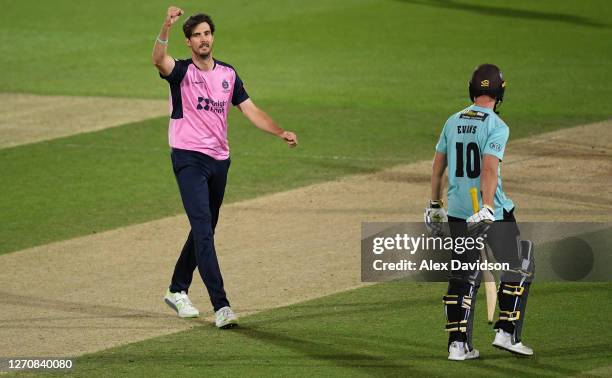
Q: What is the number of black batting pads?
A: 2